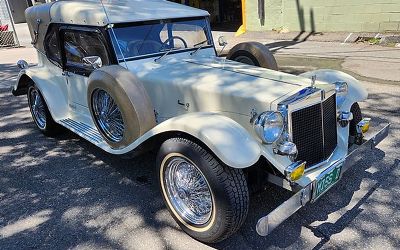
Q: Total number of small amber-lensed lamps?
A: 2